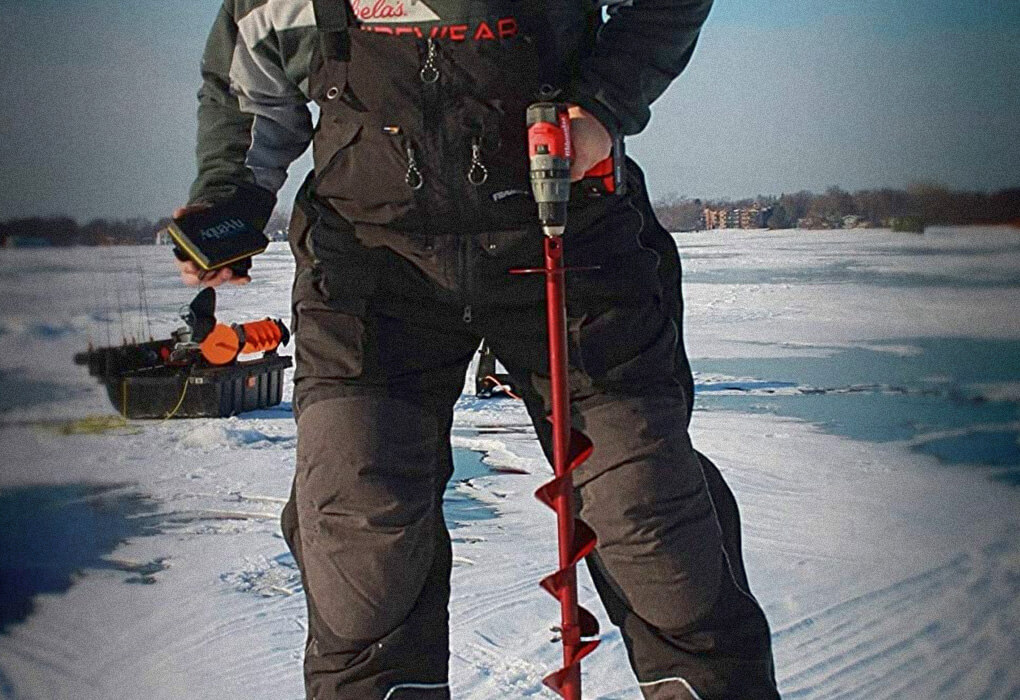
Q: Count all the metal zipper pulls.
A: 4